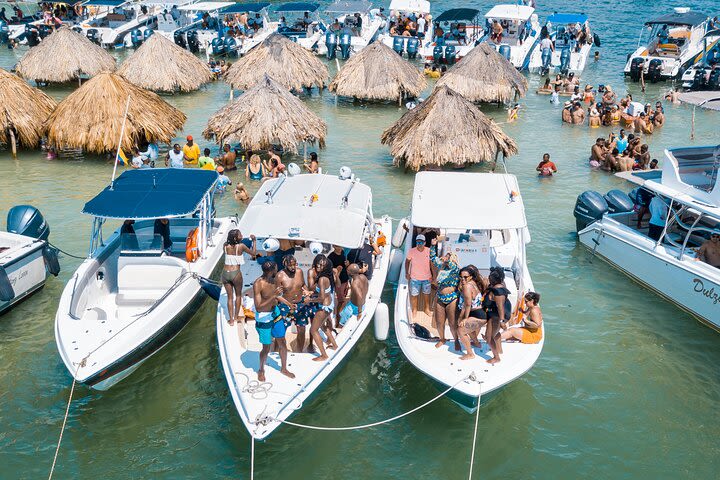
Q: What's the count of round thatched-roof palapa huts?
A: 9